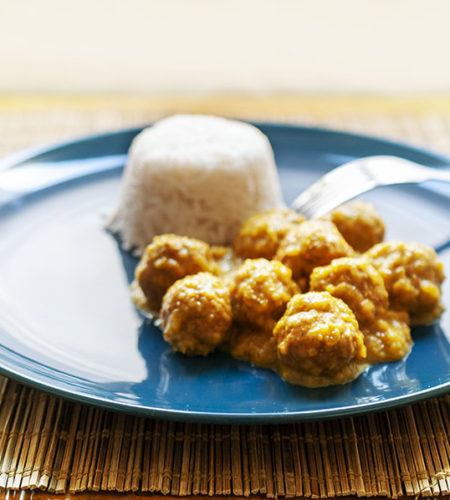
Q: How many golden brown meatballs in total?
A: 9